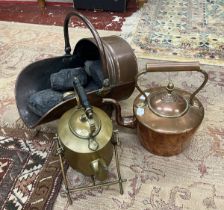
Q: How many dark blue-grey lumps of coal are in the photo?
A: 3